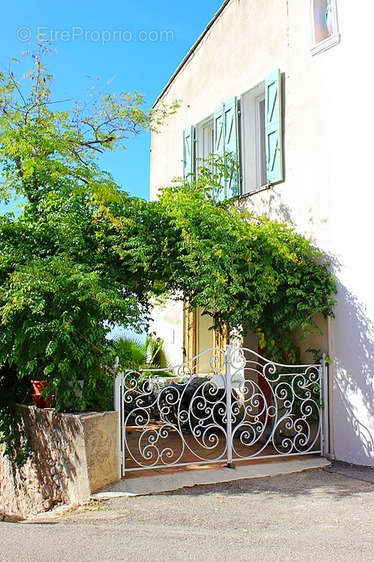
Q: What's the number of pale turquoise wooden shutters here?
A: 4